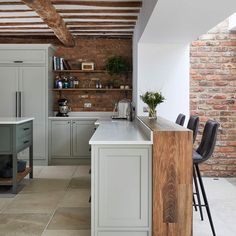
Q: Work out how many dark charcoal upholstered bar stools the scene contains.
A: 3